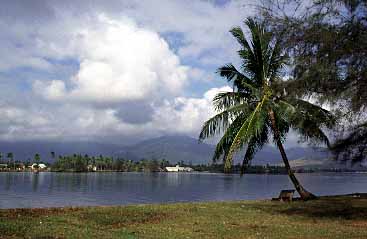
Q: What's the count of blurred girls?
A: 0